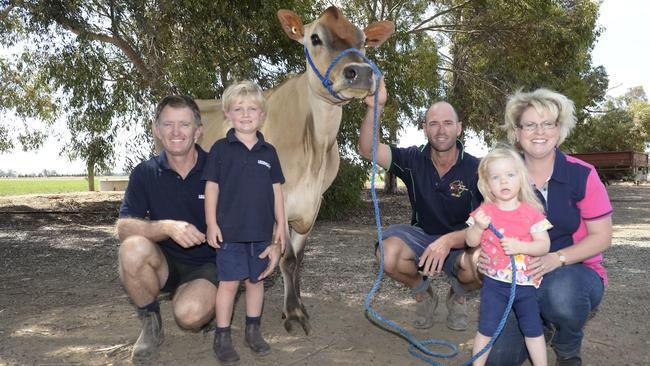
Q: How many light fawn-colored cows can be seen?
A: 1